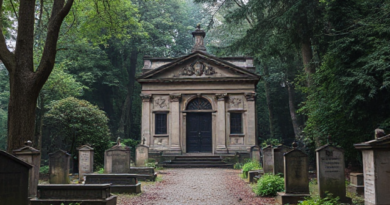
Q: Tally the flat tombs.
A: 3